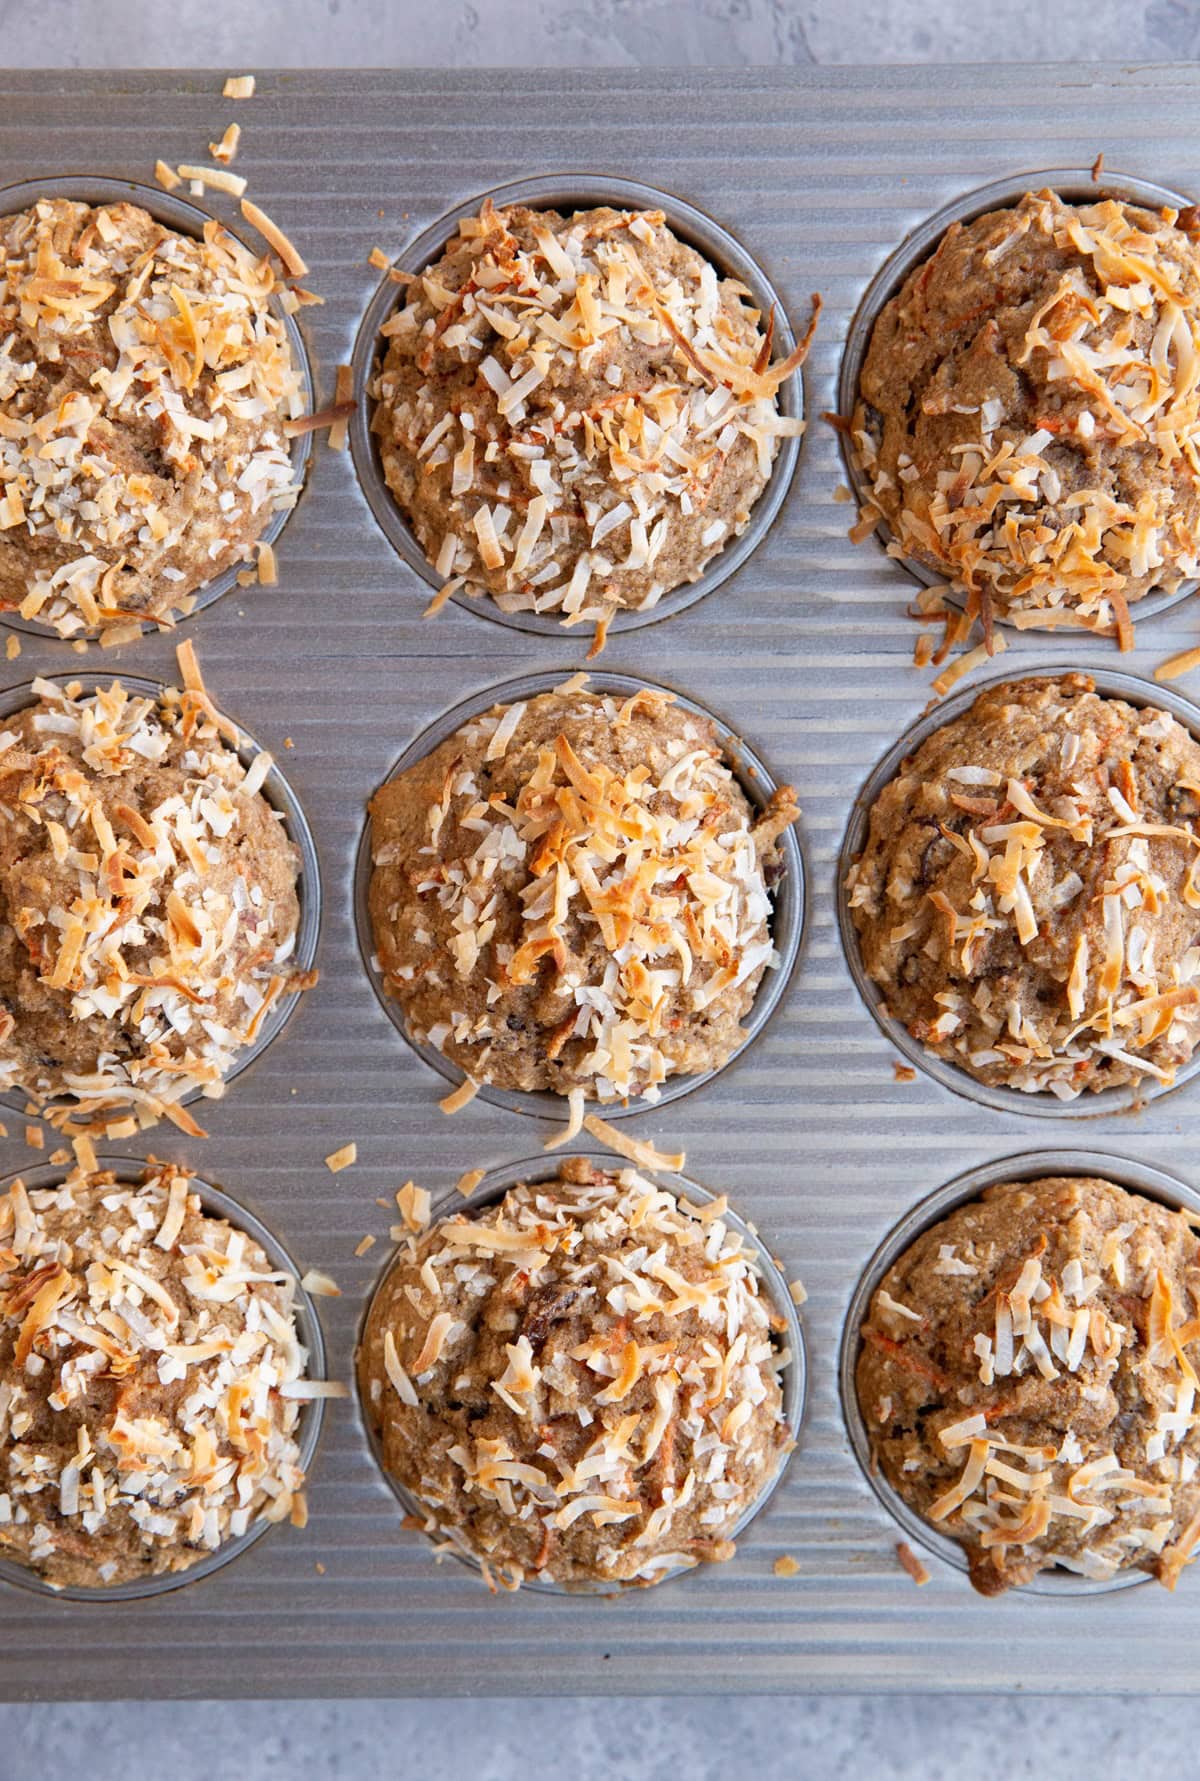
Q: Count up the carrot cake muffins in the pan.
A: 9